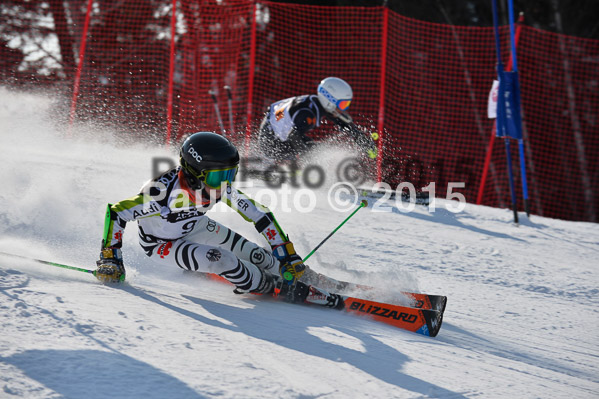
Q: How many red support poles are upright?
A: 5